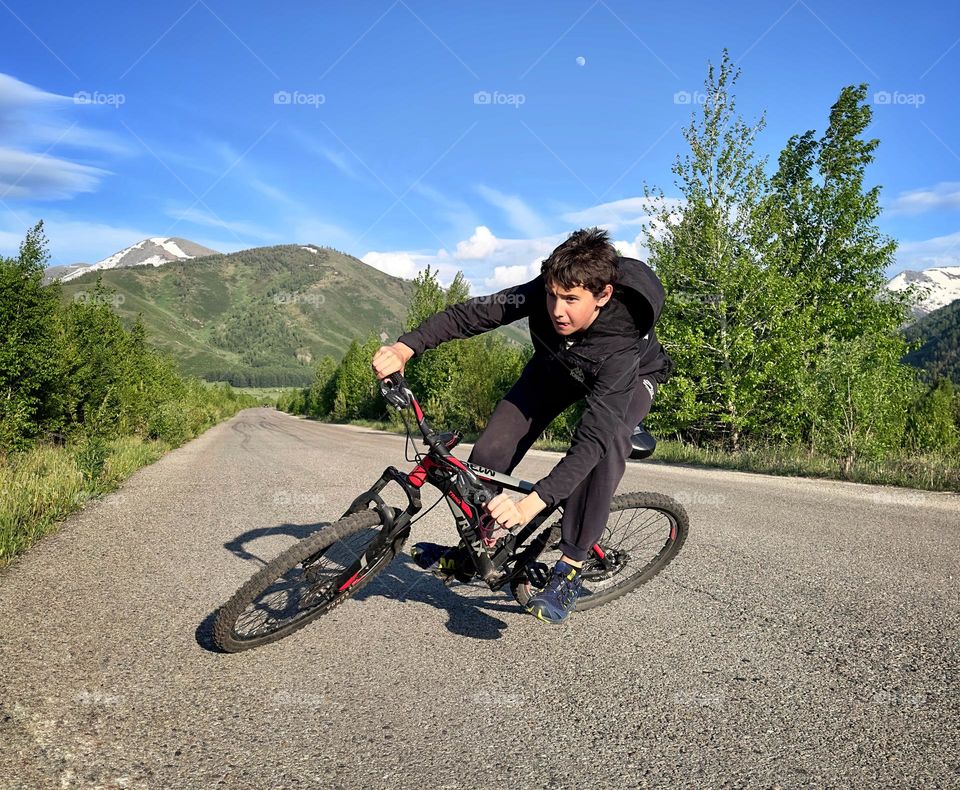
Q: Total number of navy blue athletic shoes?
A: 2